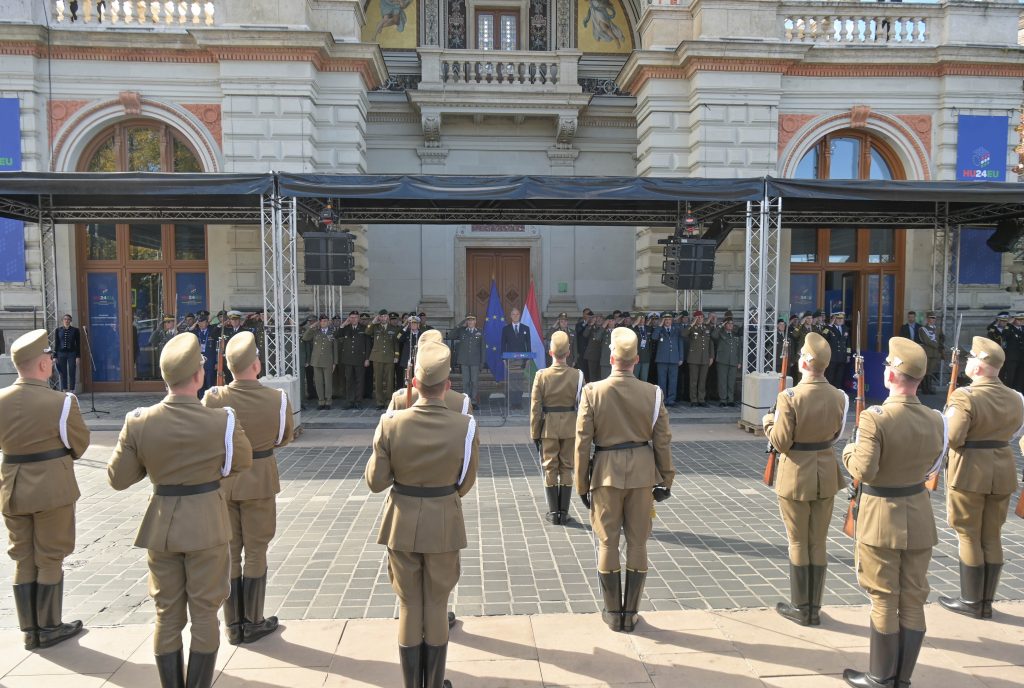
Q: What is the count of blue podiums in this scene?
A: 1